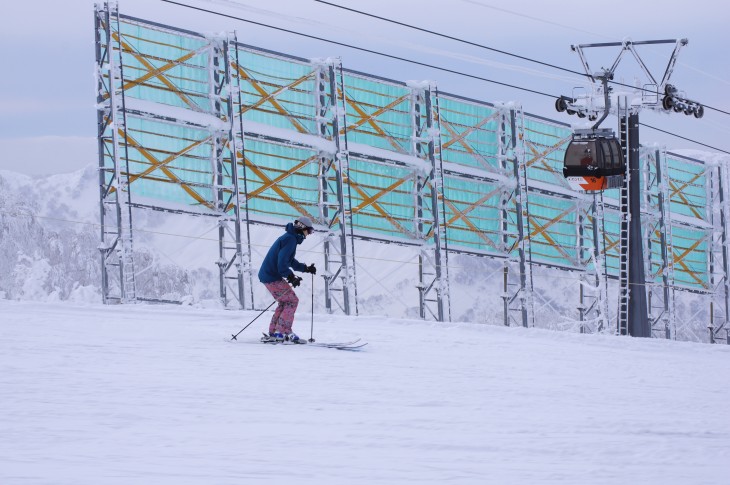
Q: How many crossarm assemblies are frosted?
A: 1